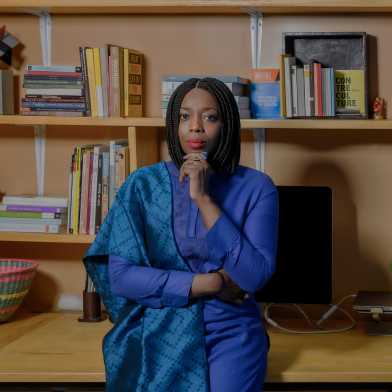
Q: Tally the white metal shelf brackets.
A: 4